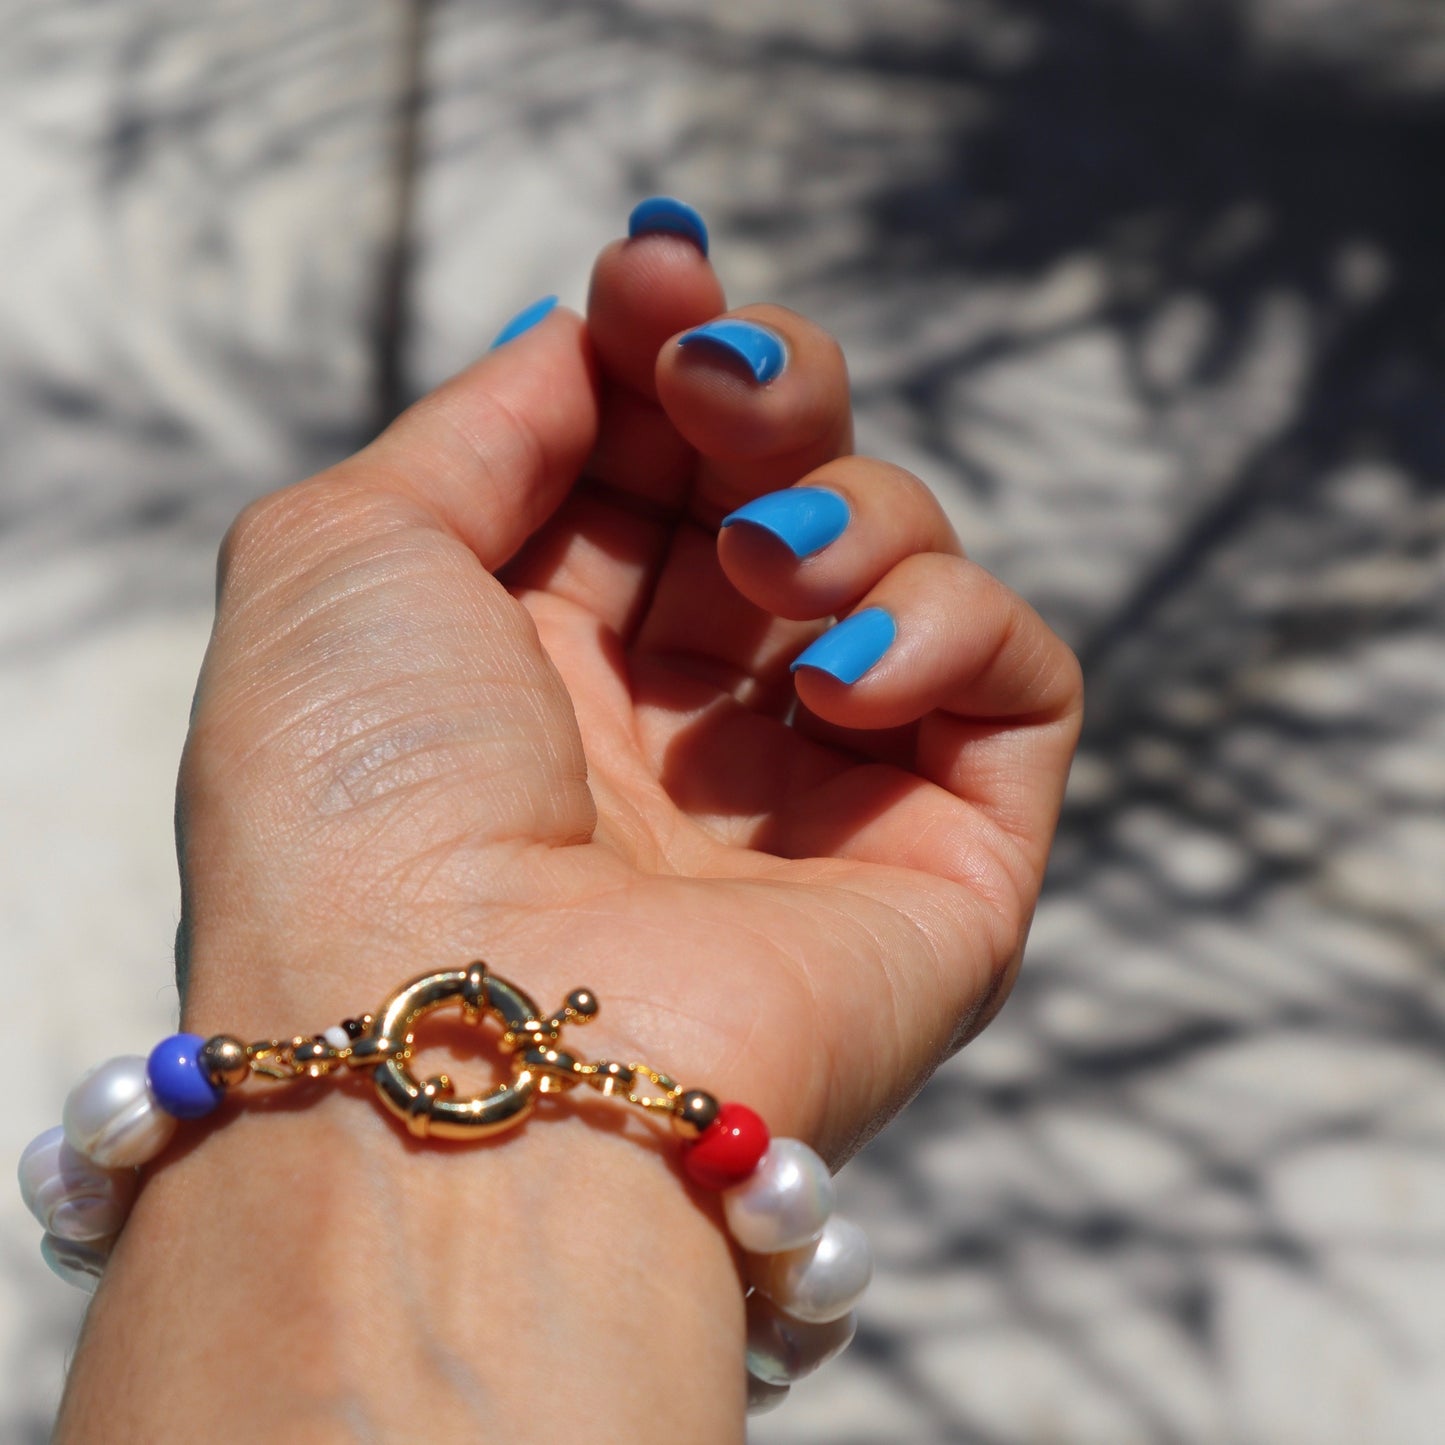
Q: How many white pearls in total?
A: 7